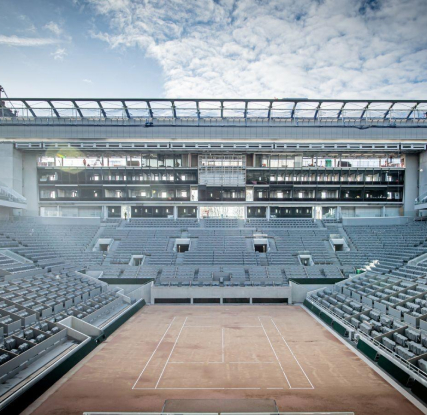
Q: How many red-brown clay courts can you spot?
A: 1